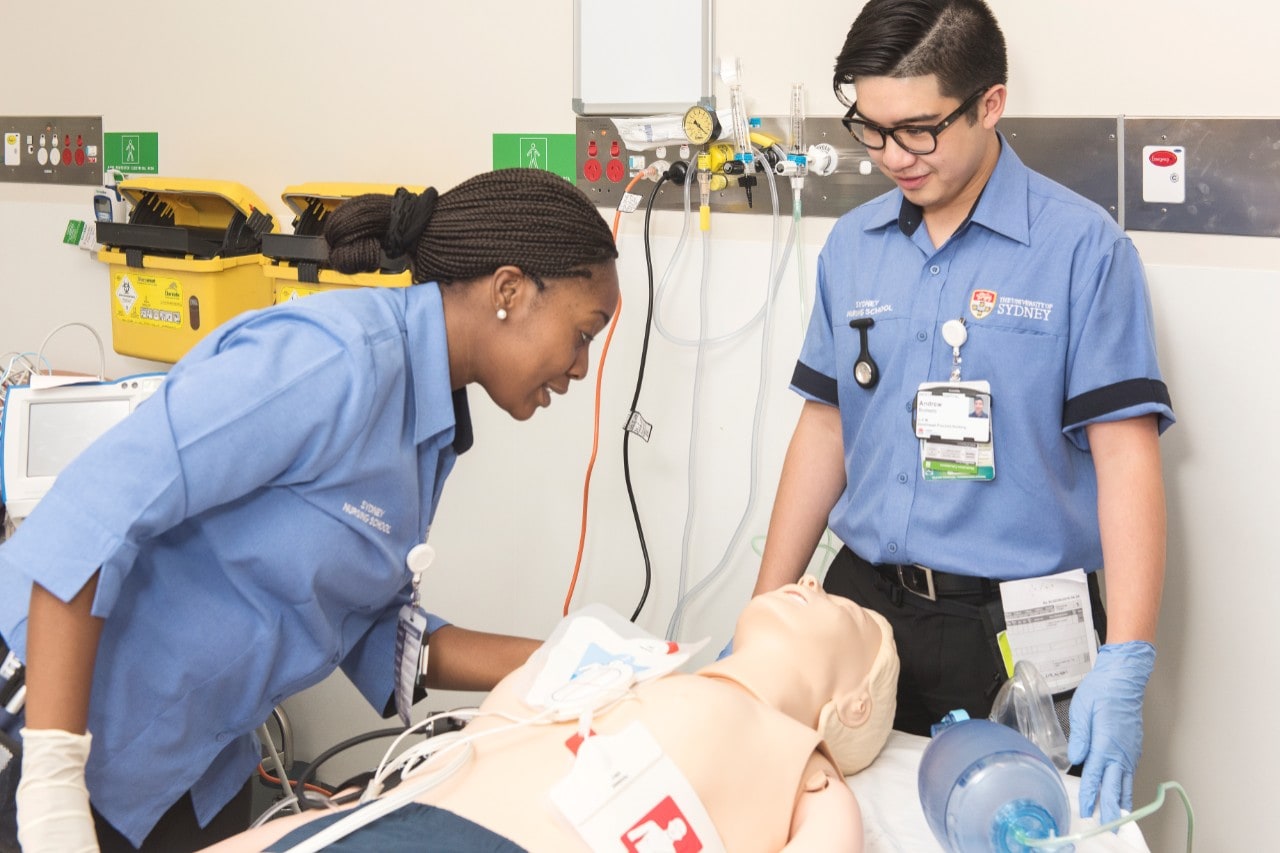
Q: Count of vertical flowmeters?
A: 2